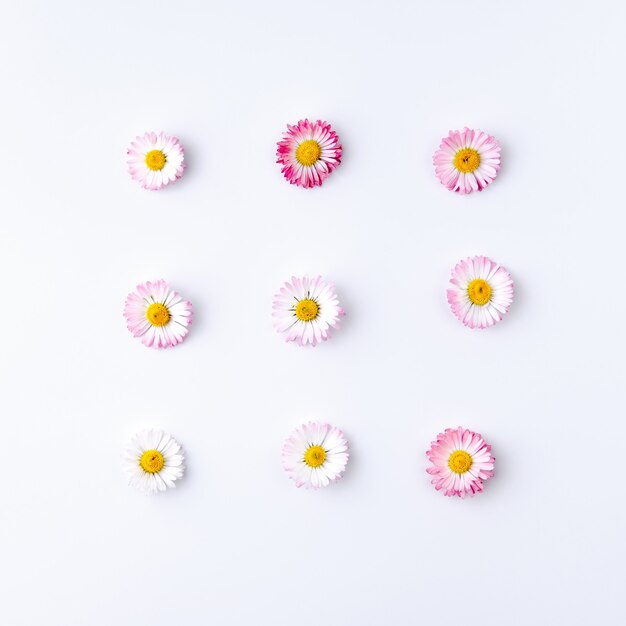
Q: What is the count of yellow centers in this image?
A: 9